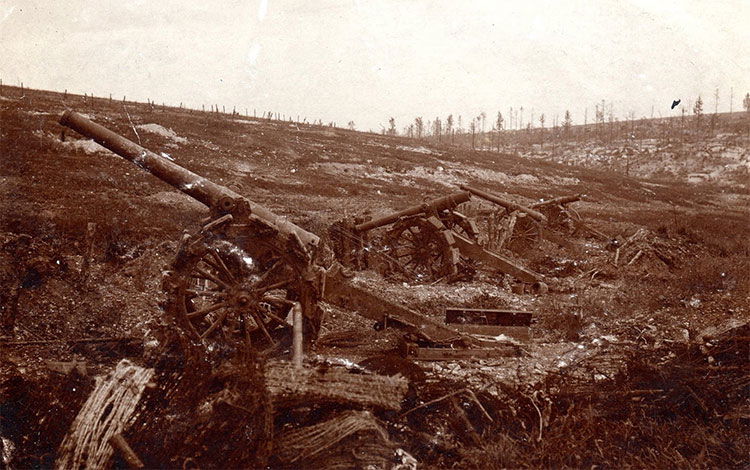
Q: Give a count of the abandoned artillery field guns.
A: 4